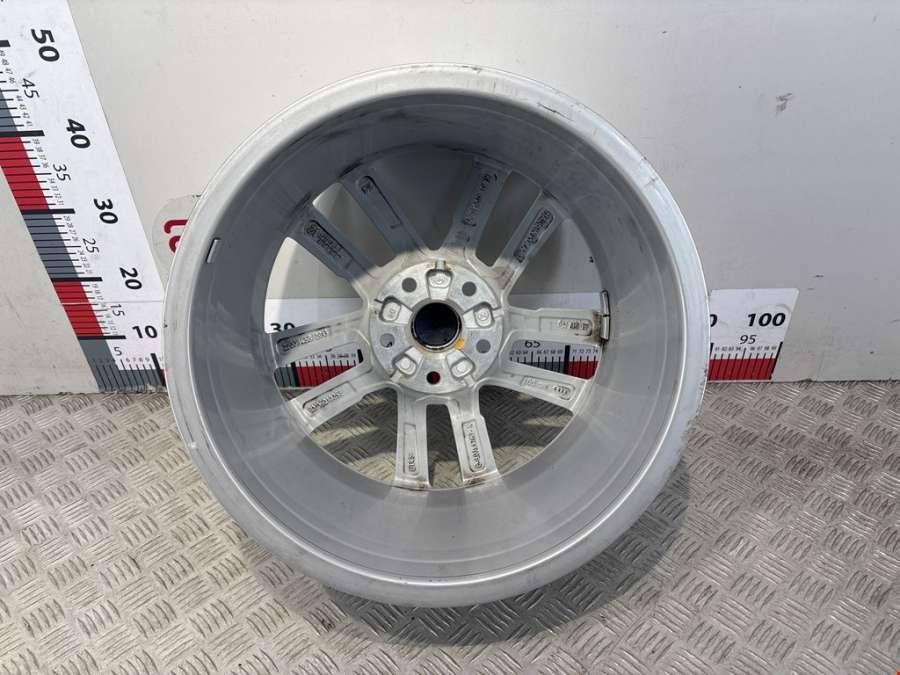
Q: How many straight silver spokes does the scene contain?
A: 10